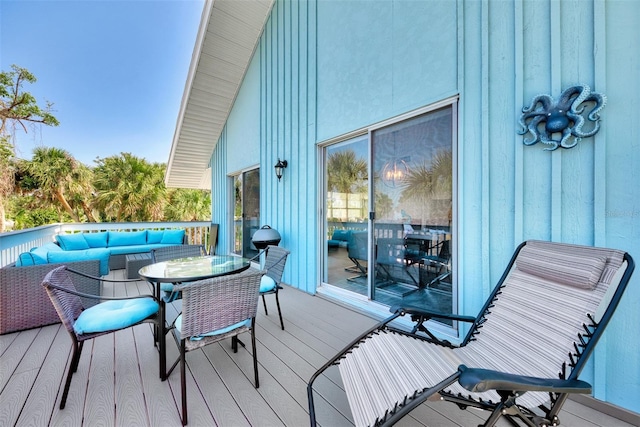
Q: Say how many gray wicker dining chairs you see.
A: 4